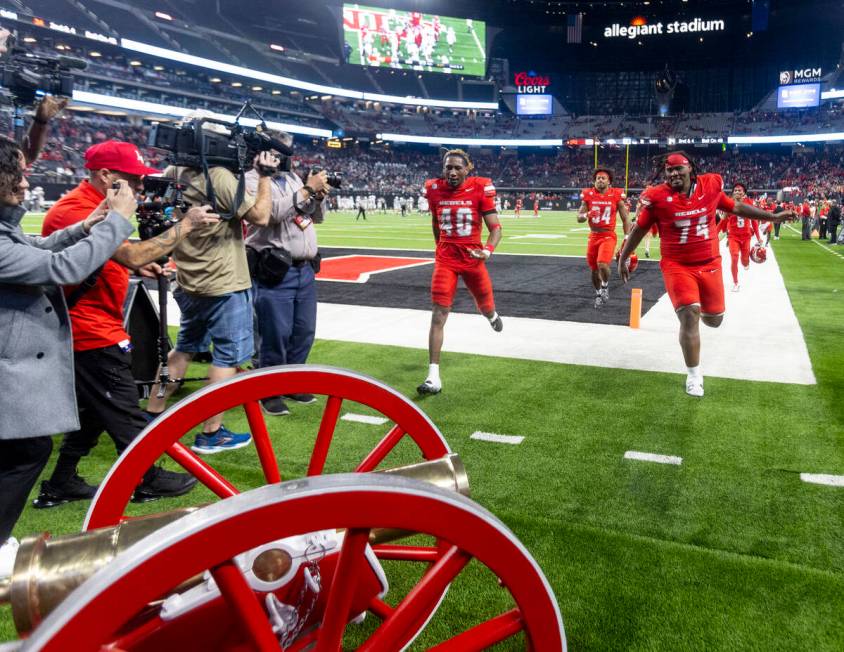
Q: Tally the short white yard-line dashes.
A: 4